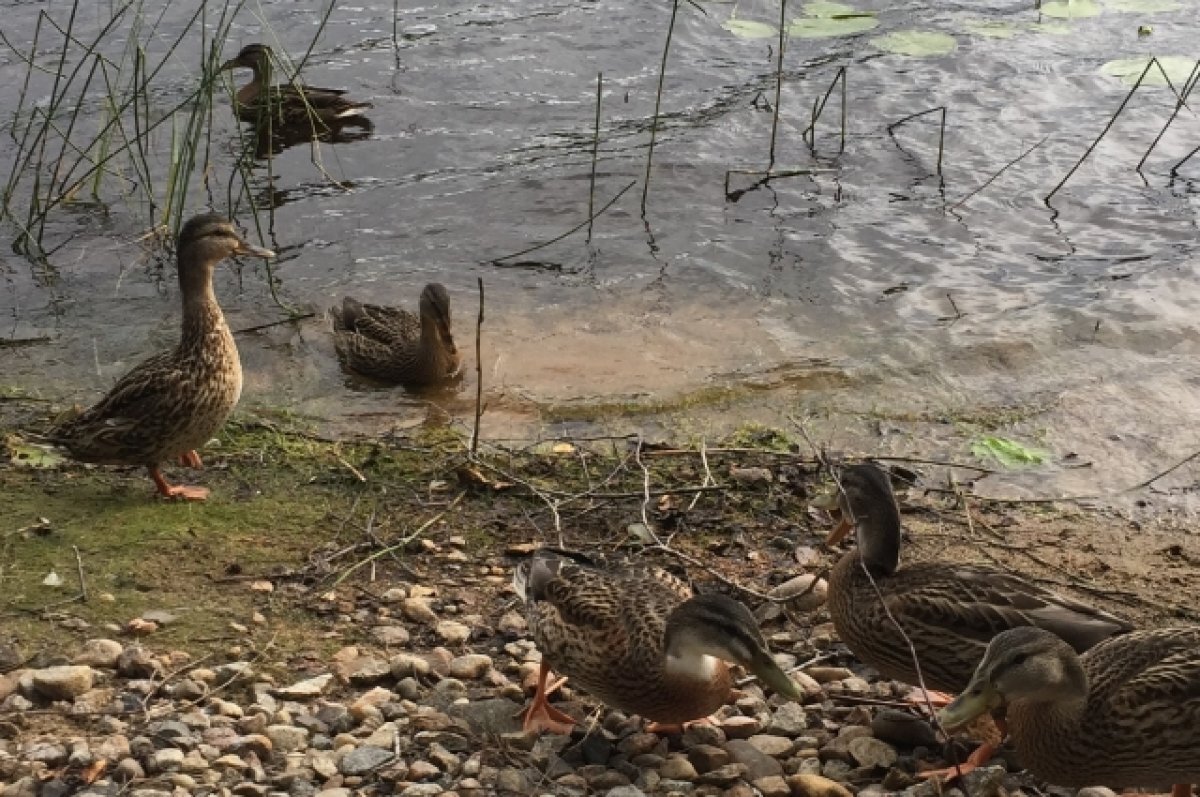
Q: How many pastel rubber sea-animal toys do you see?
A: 0